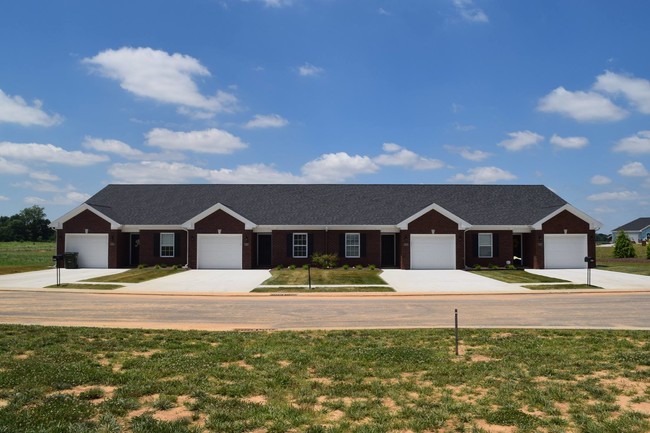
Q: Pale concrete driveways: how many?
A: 4